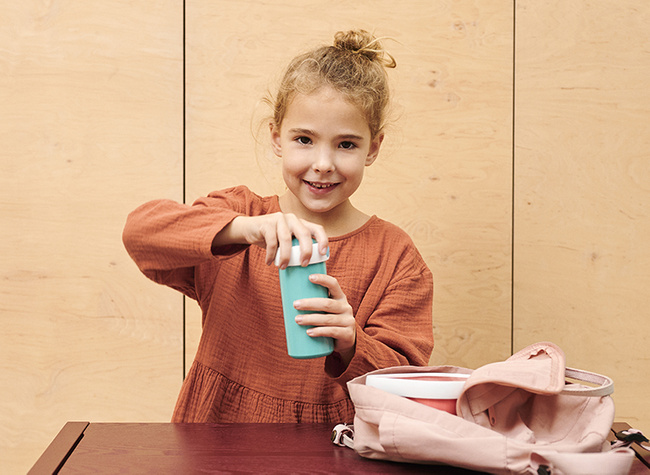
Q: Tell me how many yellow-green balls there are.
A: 0